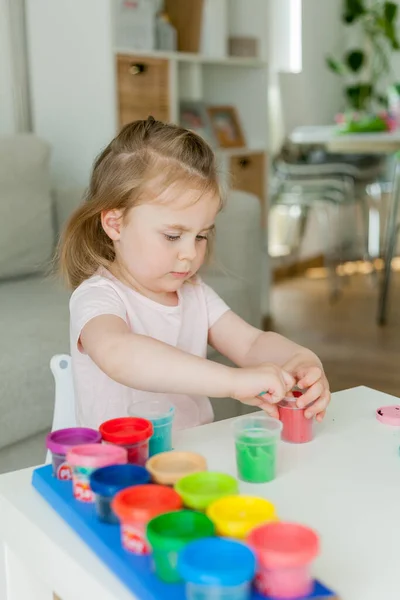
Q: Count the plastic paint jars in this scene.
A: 14